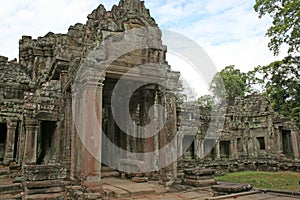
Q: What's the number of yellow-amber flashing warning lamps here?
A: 0